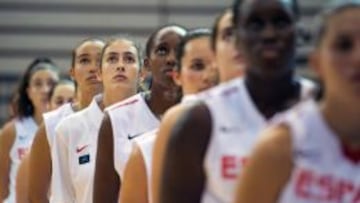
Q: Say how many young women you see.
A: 9